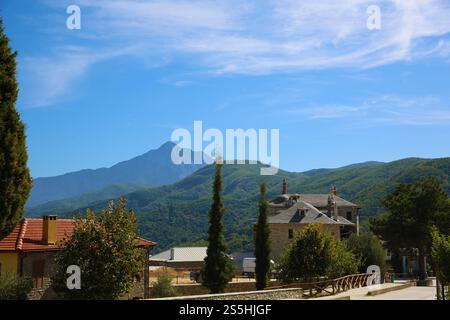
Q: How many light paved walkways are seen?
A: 1